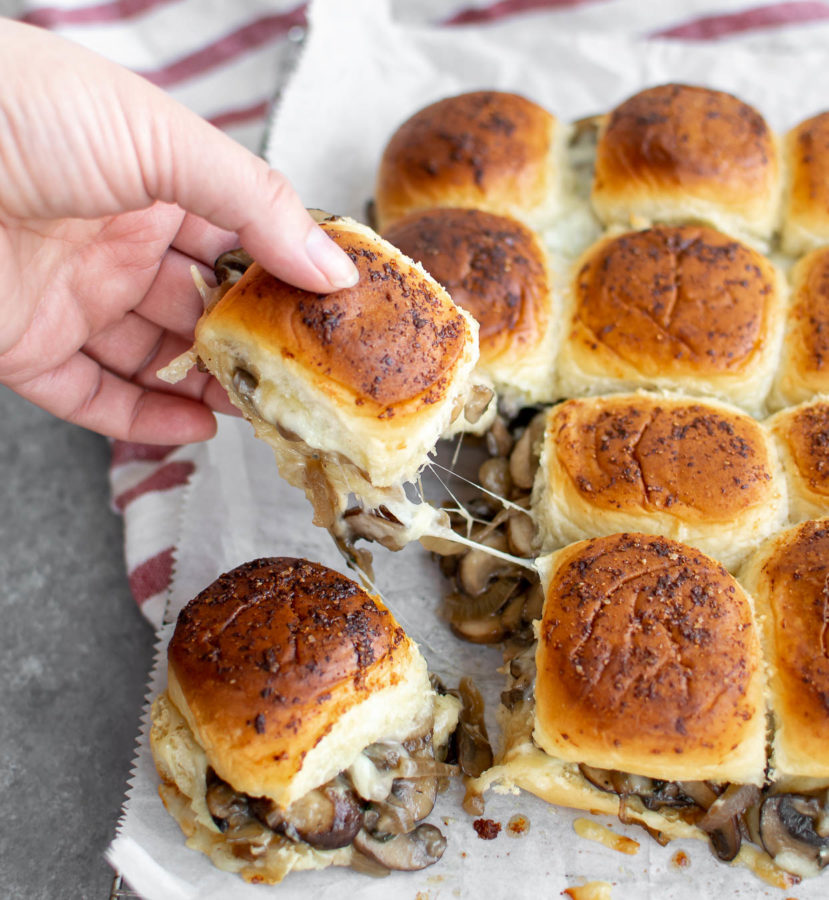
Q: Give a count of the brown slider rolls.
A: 12